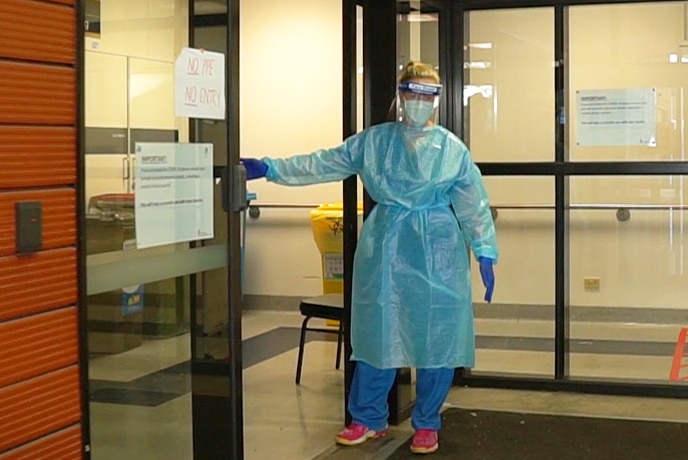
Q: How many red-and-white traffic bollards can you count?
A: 0